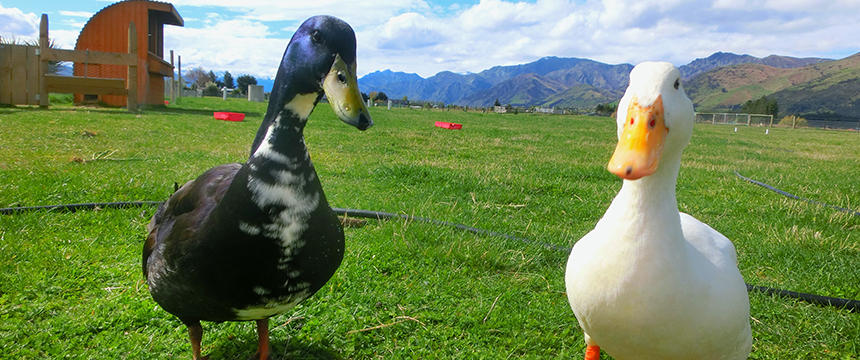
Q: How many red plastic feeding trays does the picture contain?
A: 2